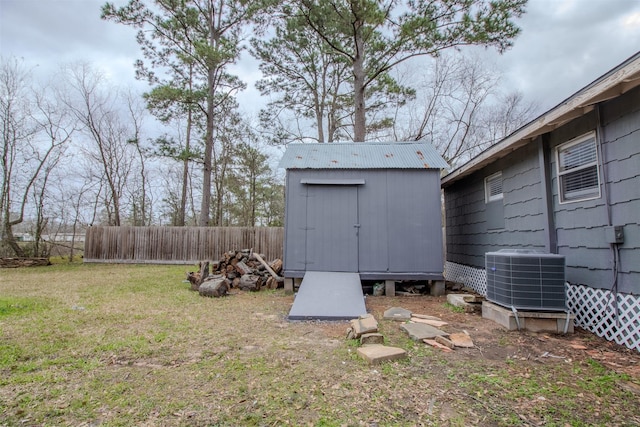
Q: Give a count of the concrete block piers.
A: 3